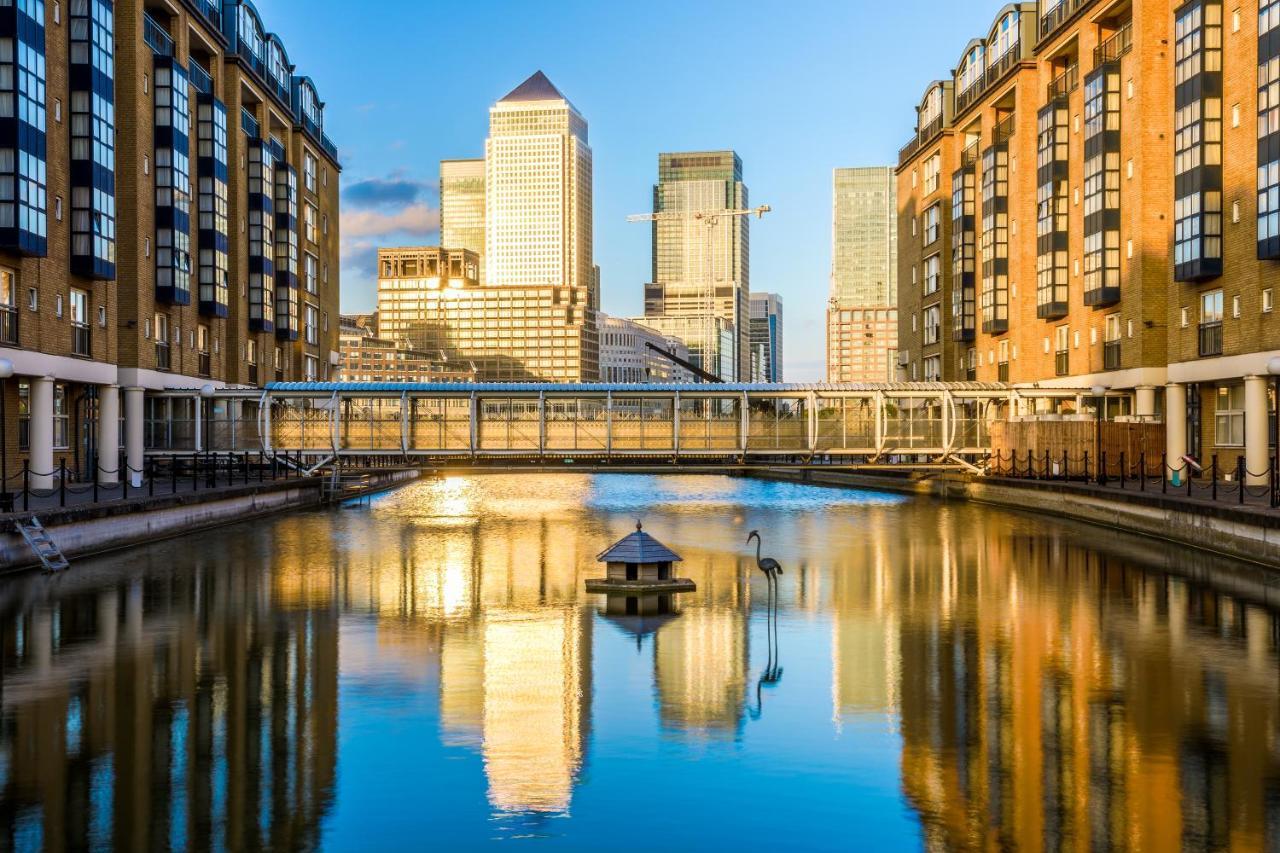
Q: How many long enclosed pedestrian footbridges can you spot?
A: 1